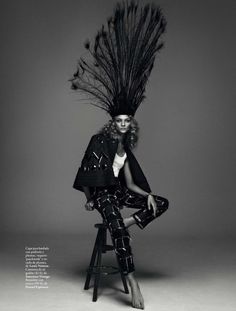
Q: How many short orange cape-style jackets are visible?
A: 0